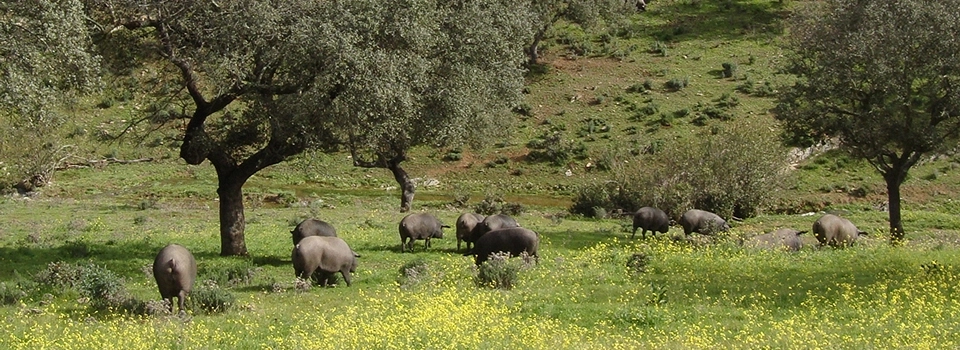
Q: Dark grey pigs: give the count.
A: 11